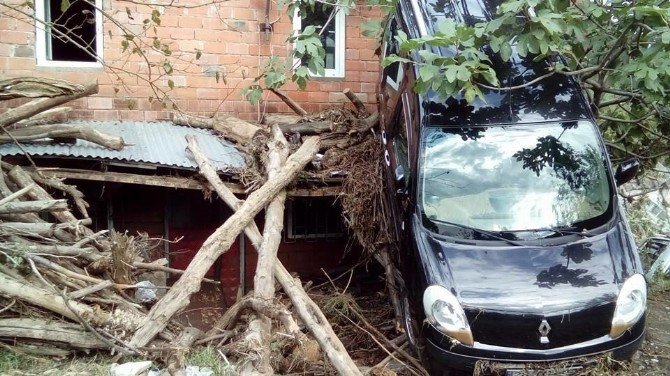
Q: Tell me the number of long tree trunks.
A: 3